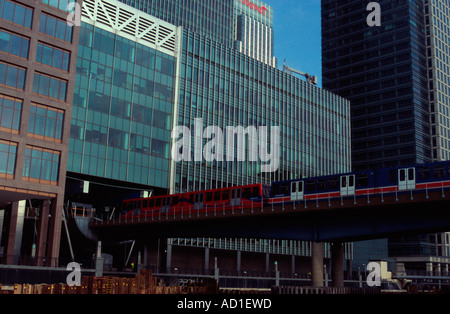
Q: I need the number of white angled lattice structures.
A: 1